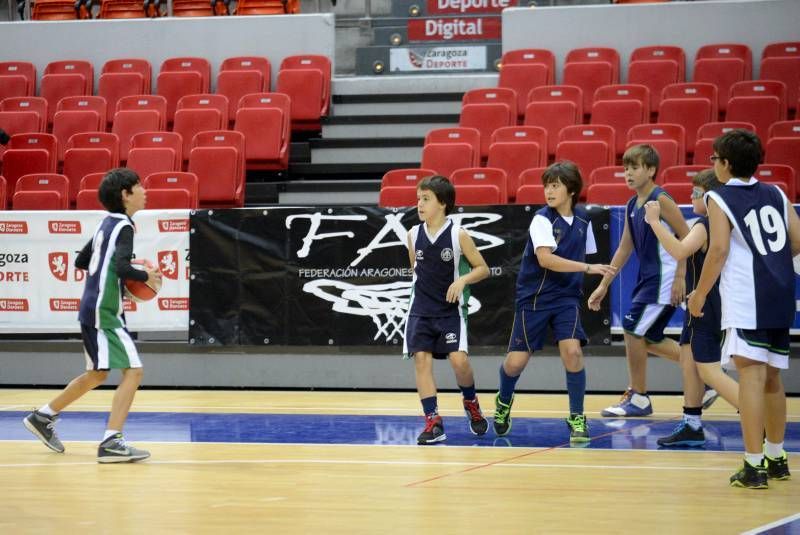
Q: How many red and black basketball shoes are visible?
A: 2